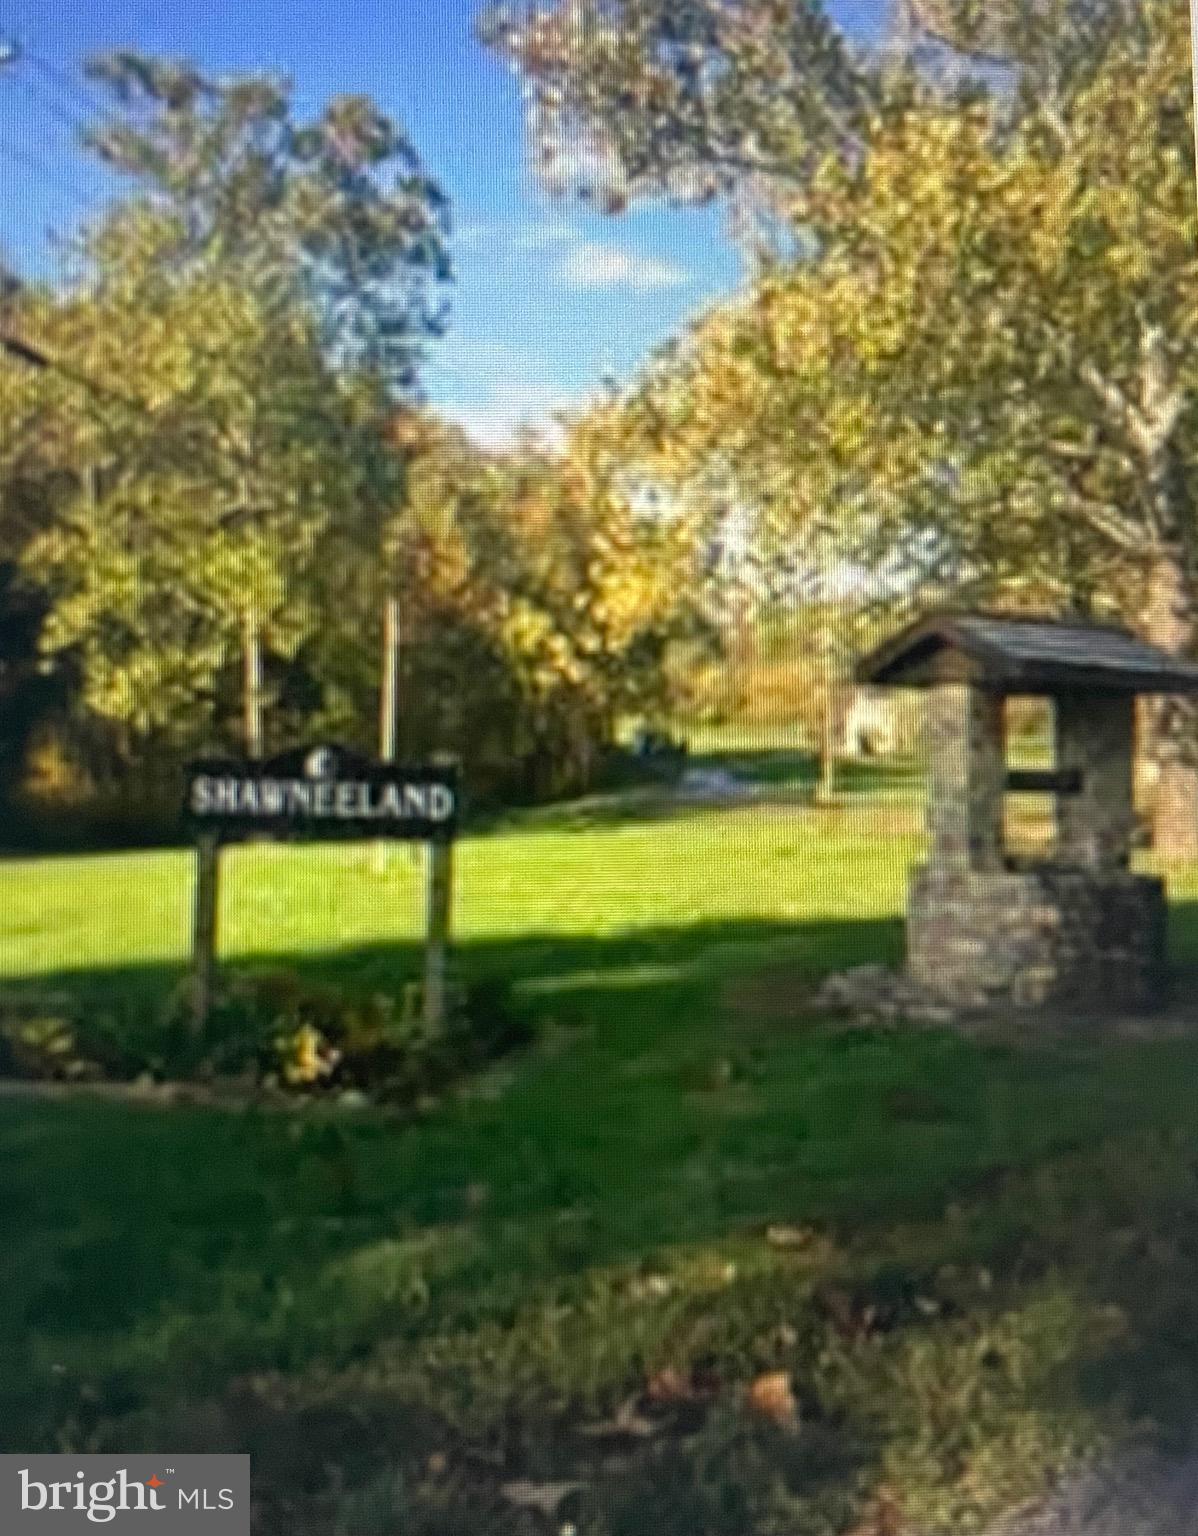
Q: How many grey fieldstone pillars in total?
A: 2